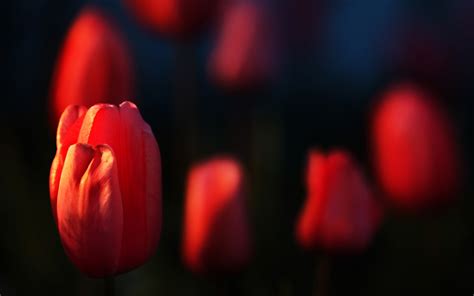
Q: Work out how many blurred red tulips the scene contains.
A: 6